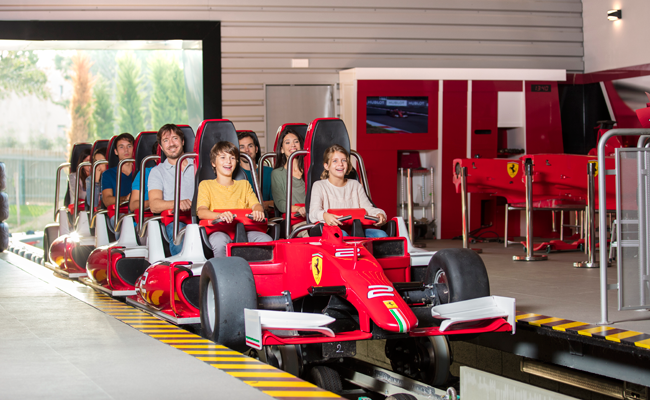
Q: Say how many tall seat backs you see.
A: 9